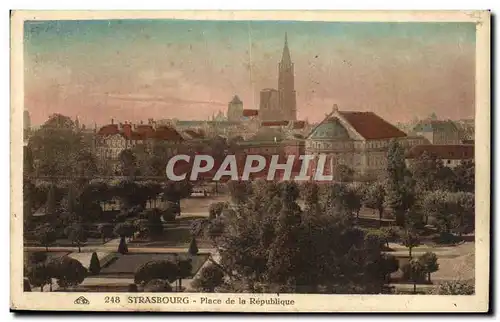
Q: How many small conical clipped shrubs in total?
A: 3